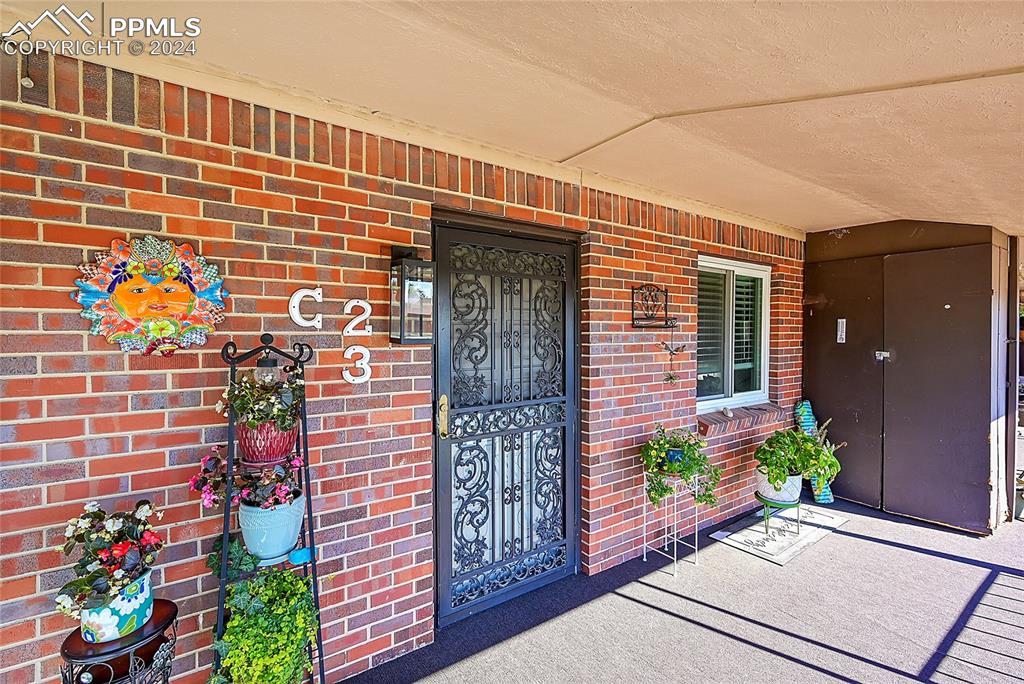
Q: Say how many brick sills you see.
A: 1